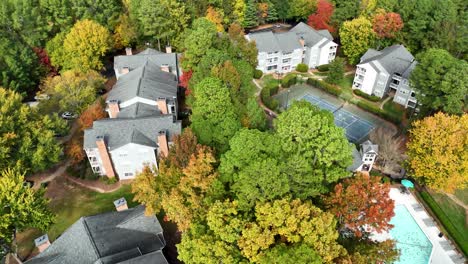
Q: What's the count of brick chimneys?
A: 11